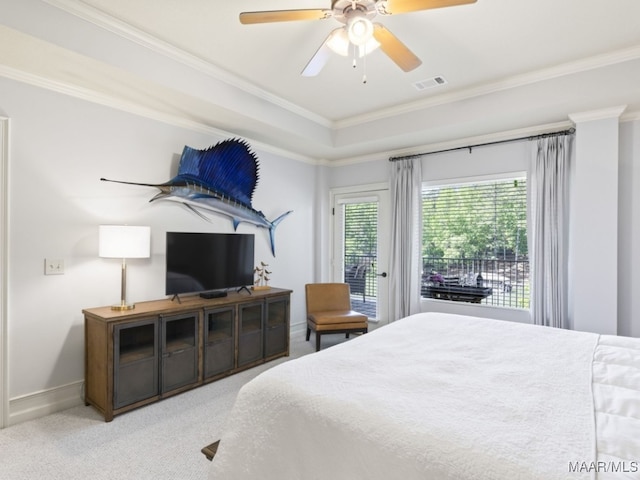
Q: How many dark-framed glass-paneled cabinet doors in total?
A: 5